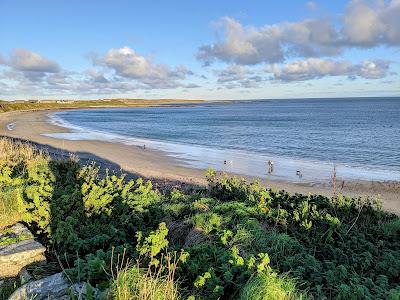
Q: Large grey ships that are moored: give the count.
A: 0